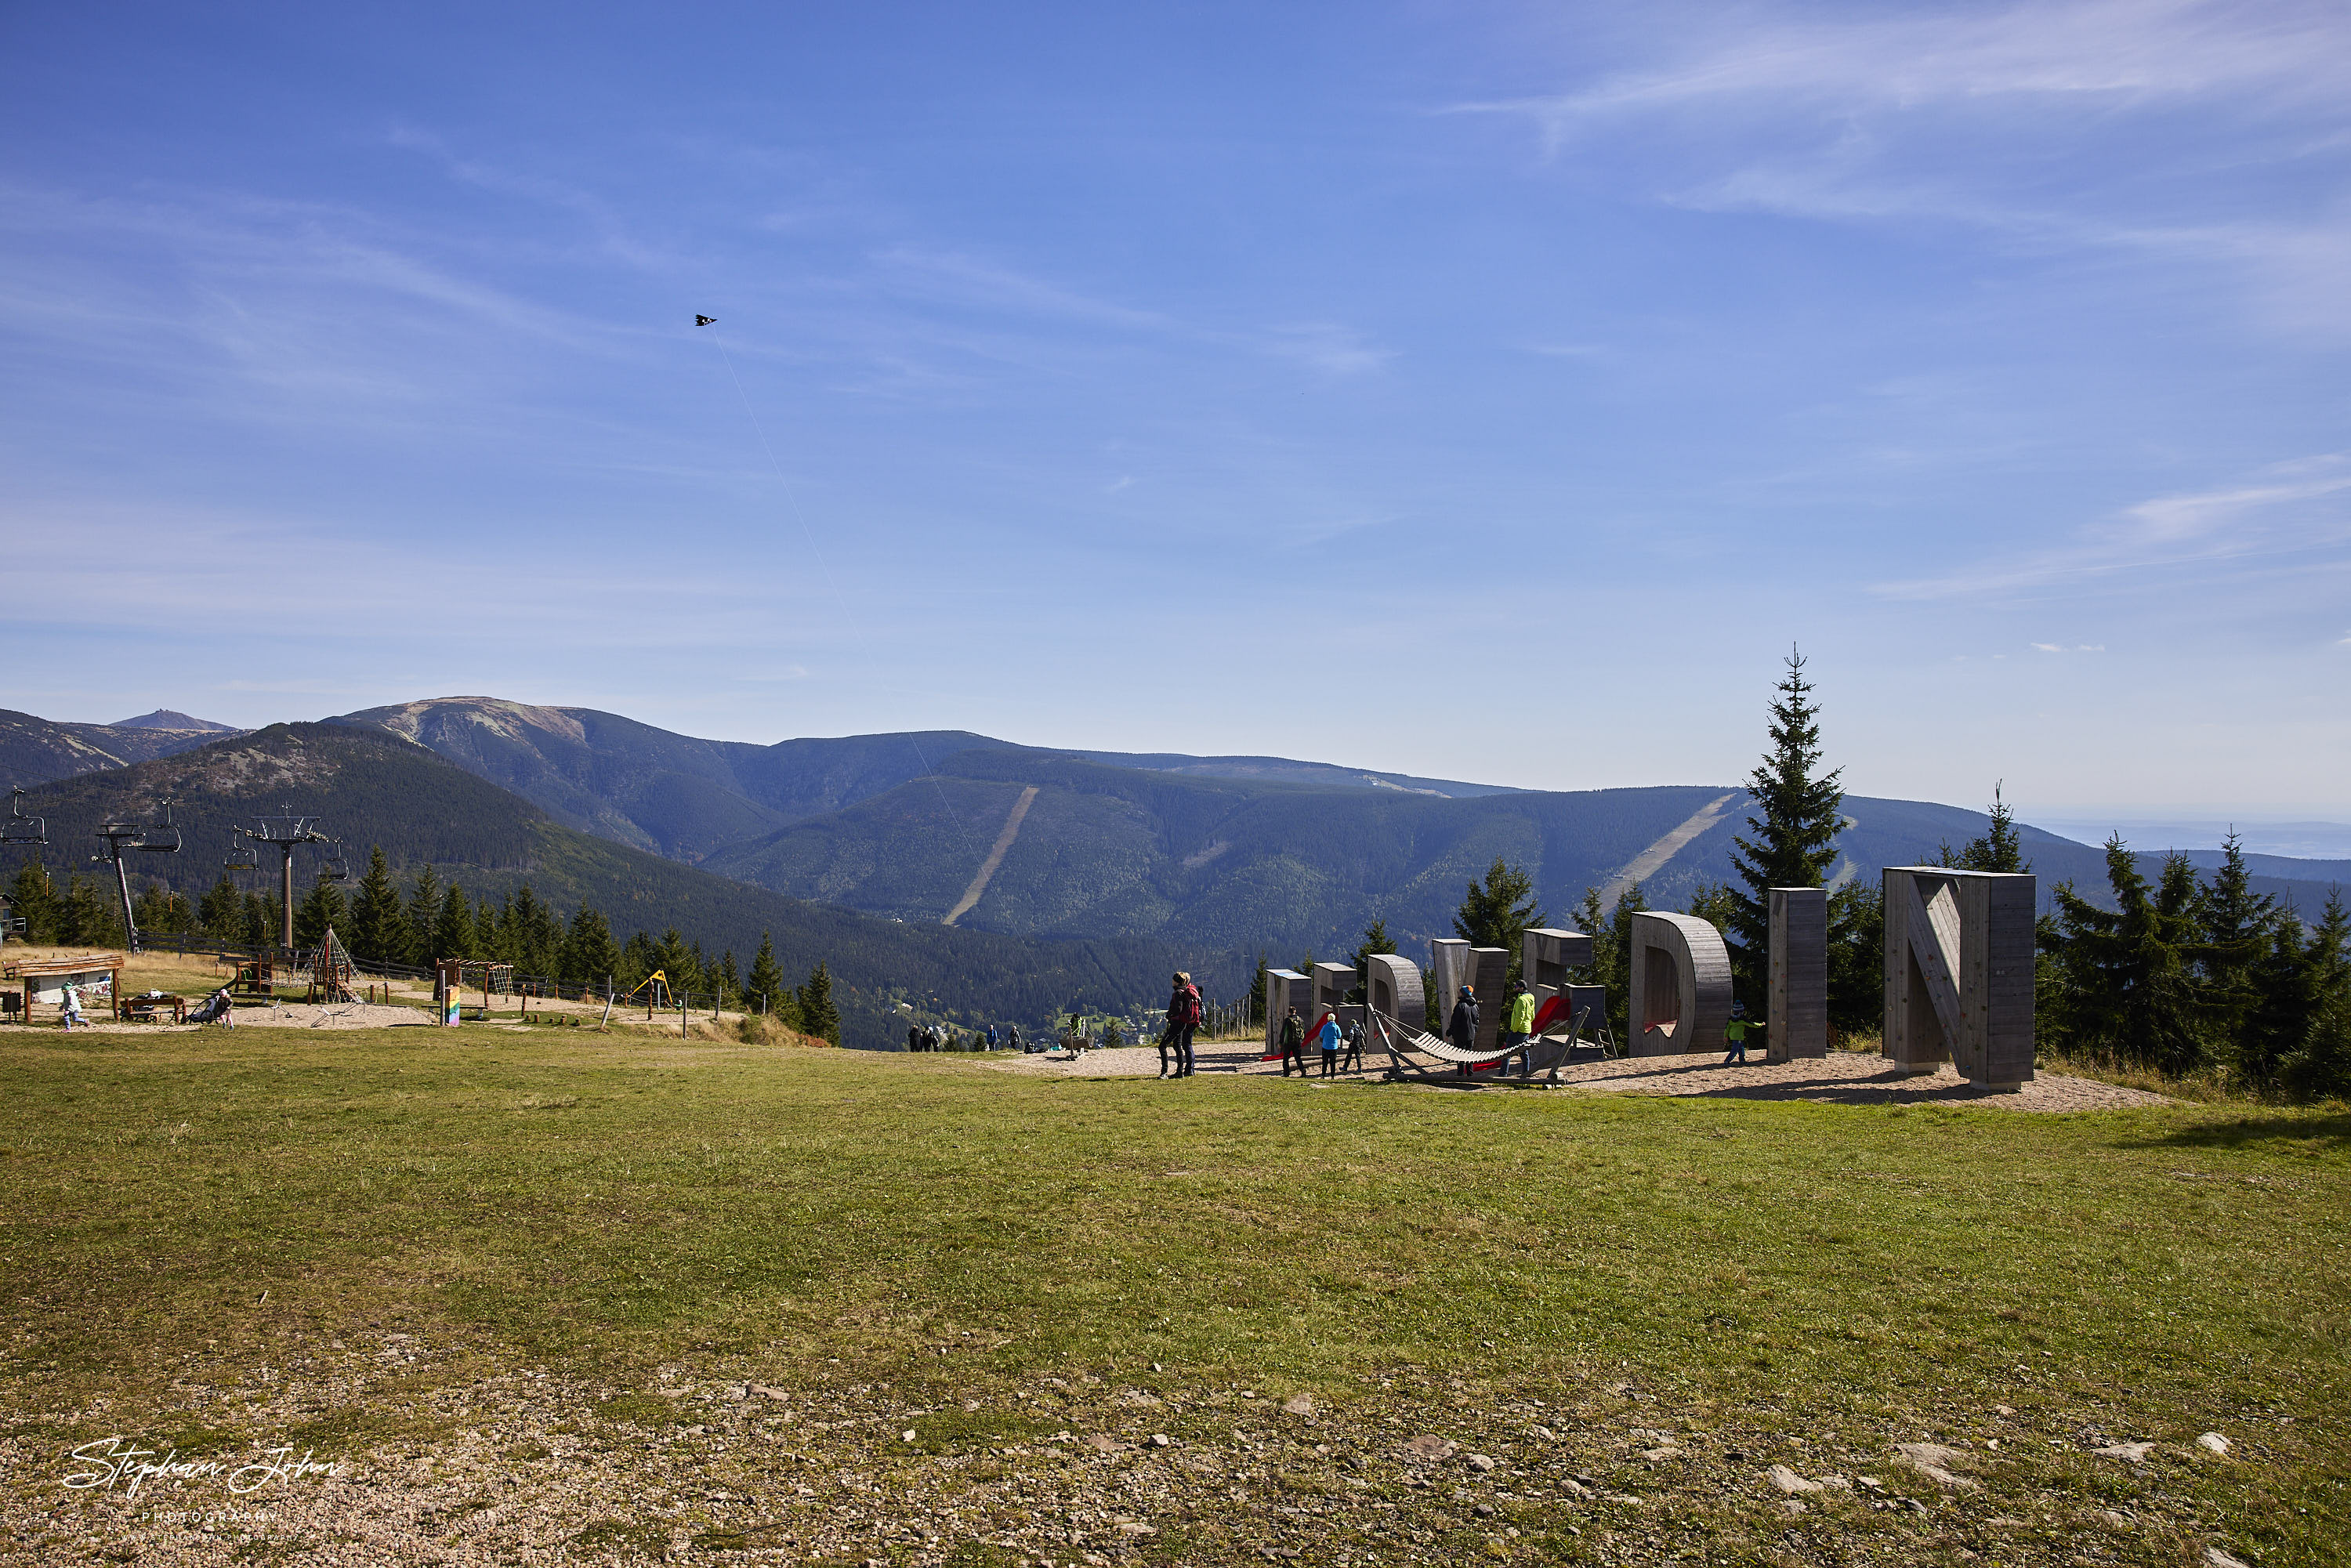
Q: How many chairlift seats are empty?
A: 4